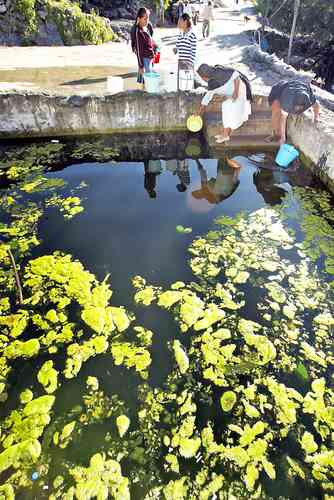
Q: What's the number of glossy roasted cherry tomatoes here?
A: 0